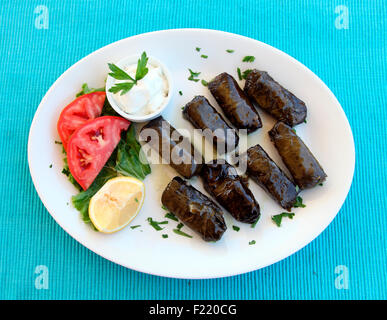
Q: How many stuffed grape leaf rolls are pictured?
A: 8